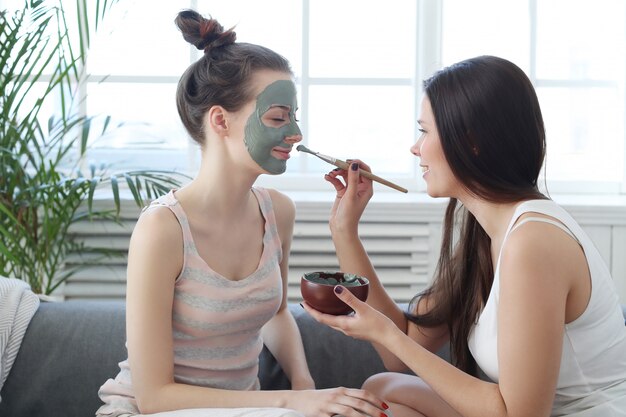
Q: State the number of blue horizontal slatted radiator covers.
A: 0